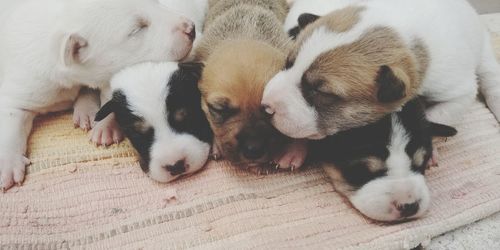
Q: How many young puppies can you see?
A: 5